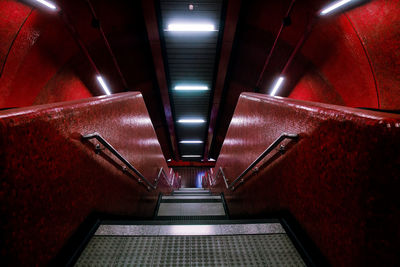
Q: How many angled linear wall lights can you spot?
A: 4